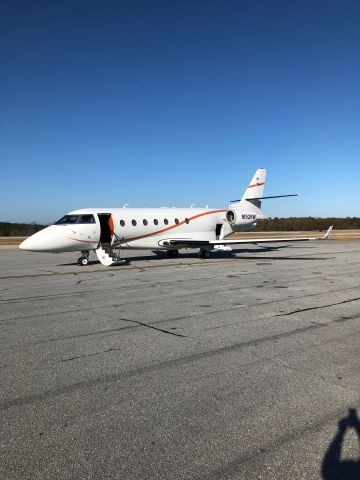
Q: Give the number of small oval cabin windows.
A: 7